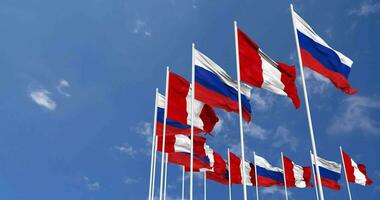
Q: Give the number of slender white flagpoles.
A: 14